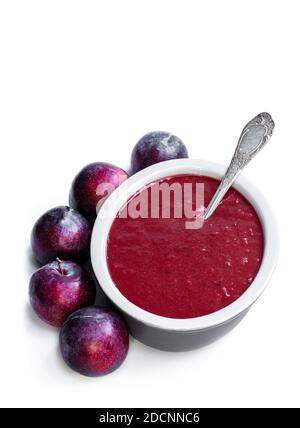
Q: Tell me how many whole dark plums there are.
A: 5